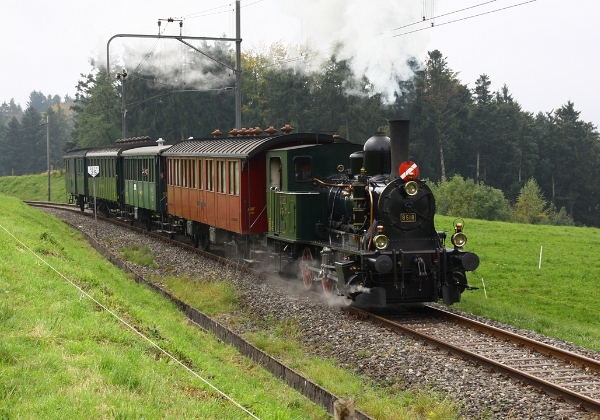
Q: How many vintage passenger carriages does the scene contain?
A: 4